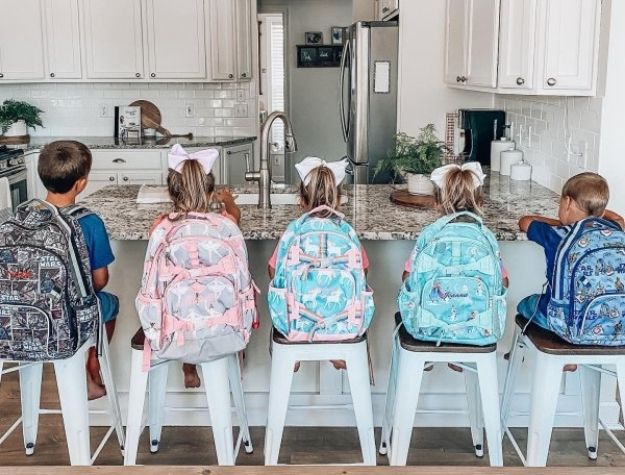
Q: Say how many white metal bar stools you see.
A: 5